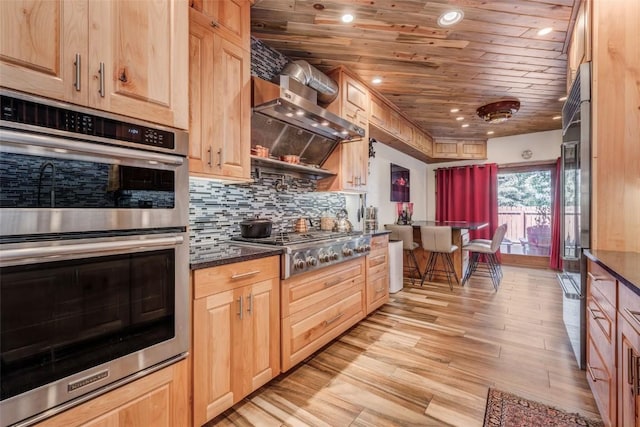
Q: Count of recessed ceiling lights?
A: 10